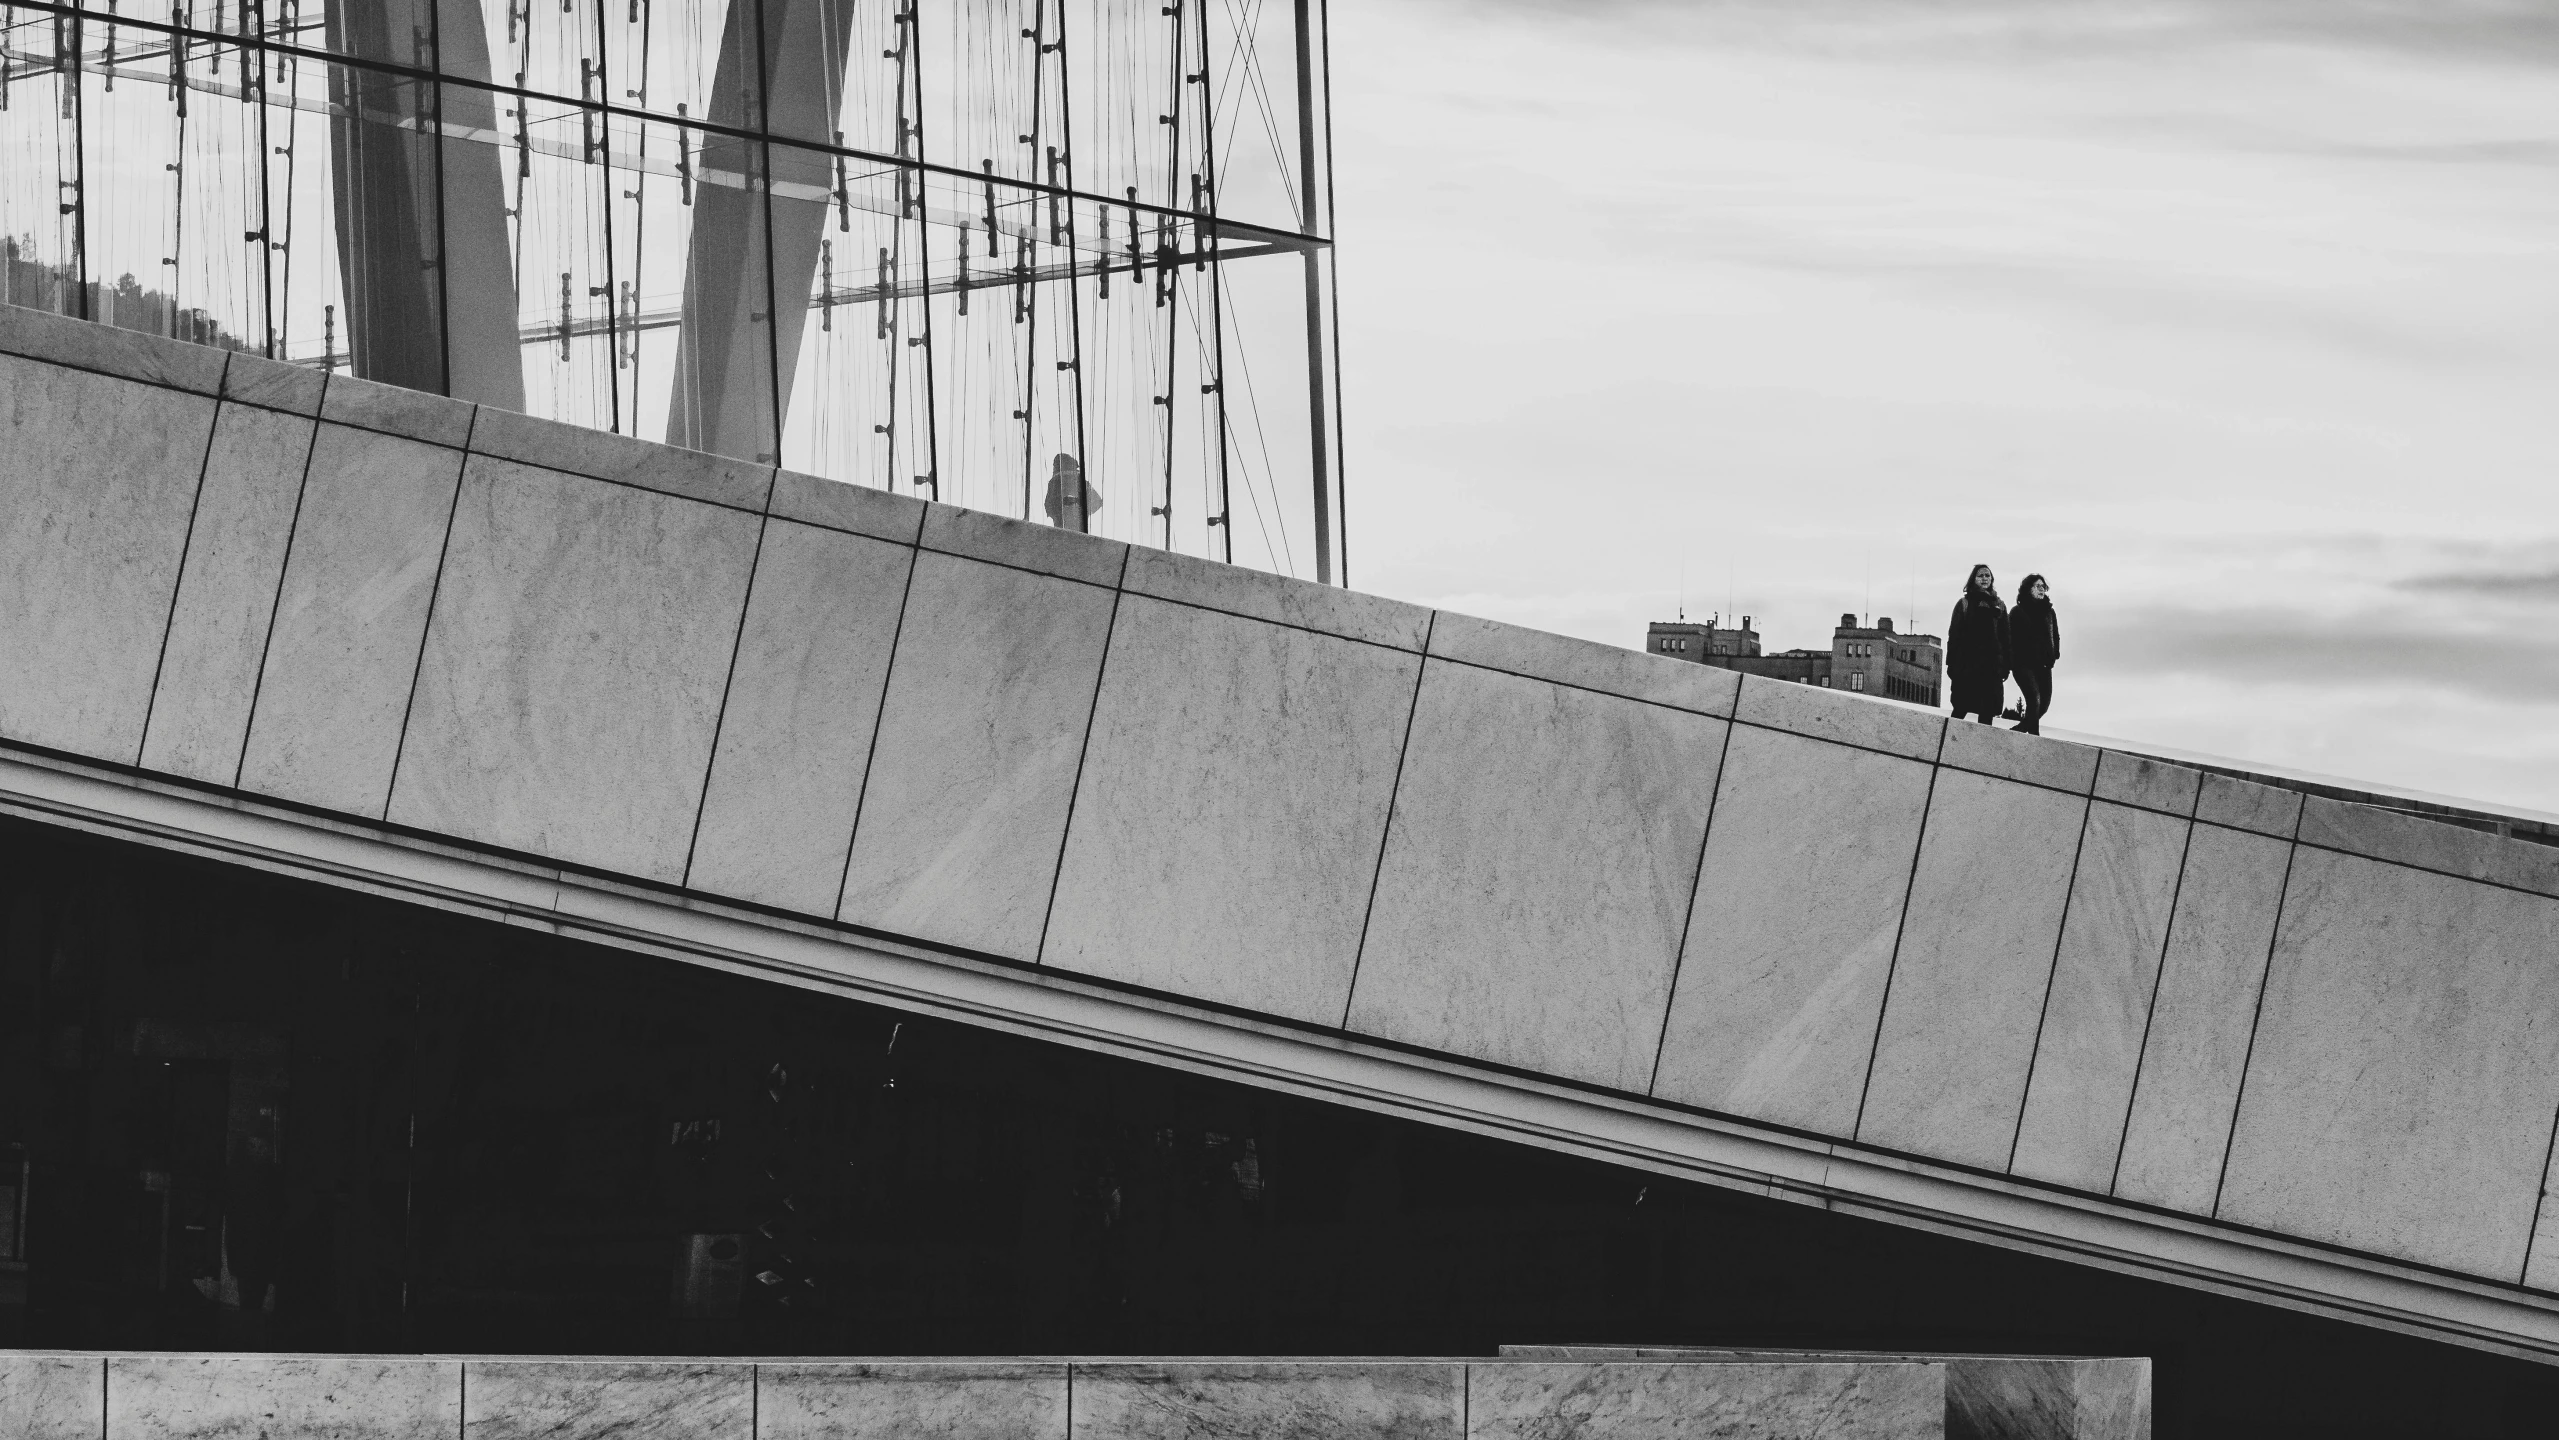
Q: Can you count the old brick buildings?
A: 1